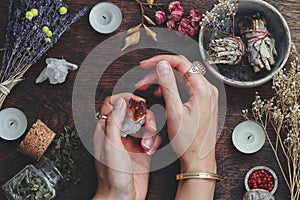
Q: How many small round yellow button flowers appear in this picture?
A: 6